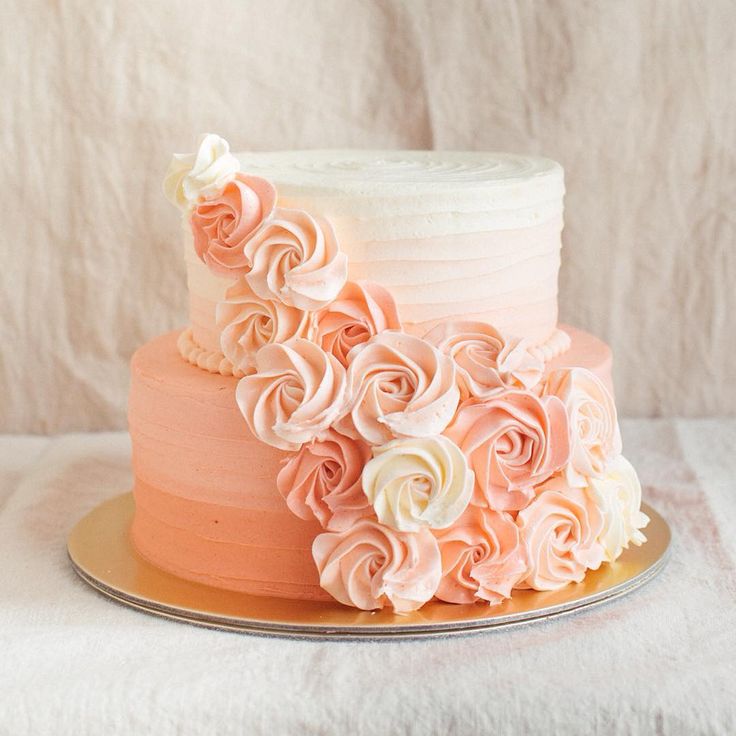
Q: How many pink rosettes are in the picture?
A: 13